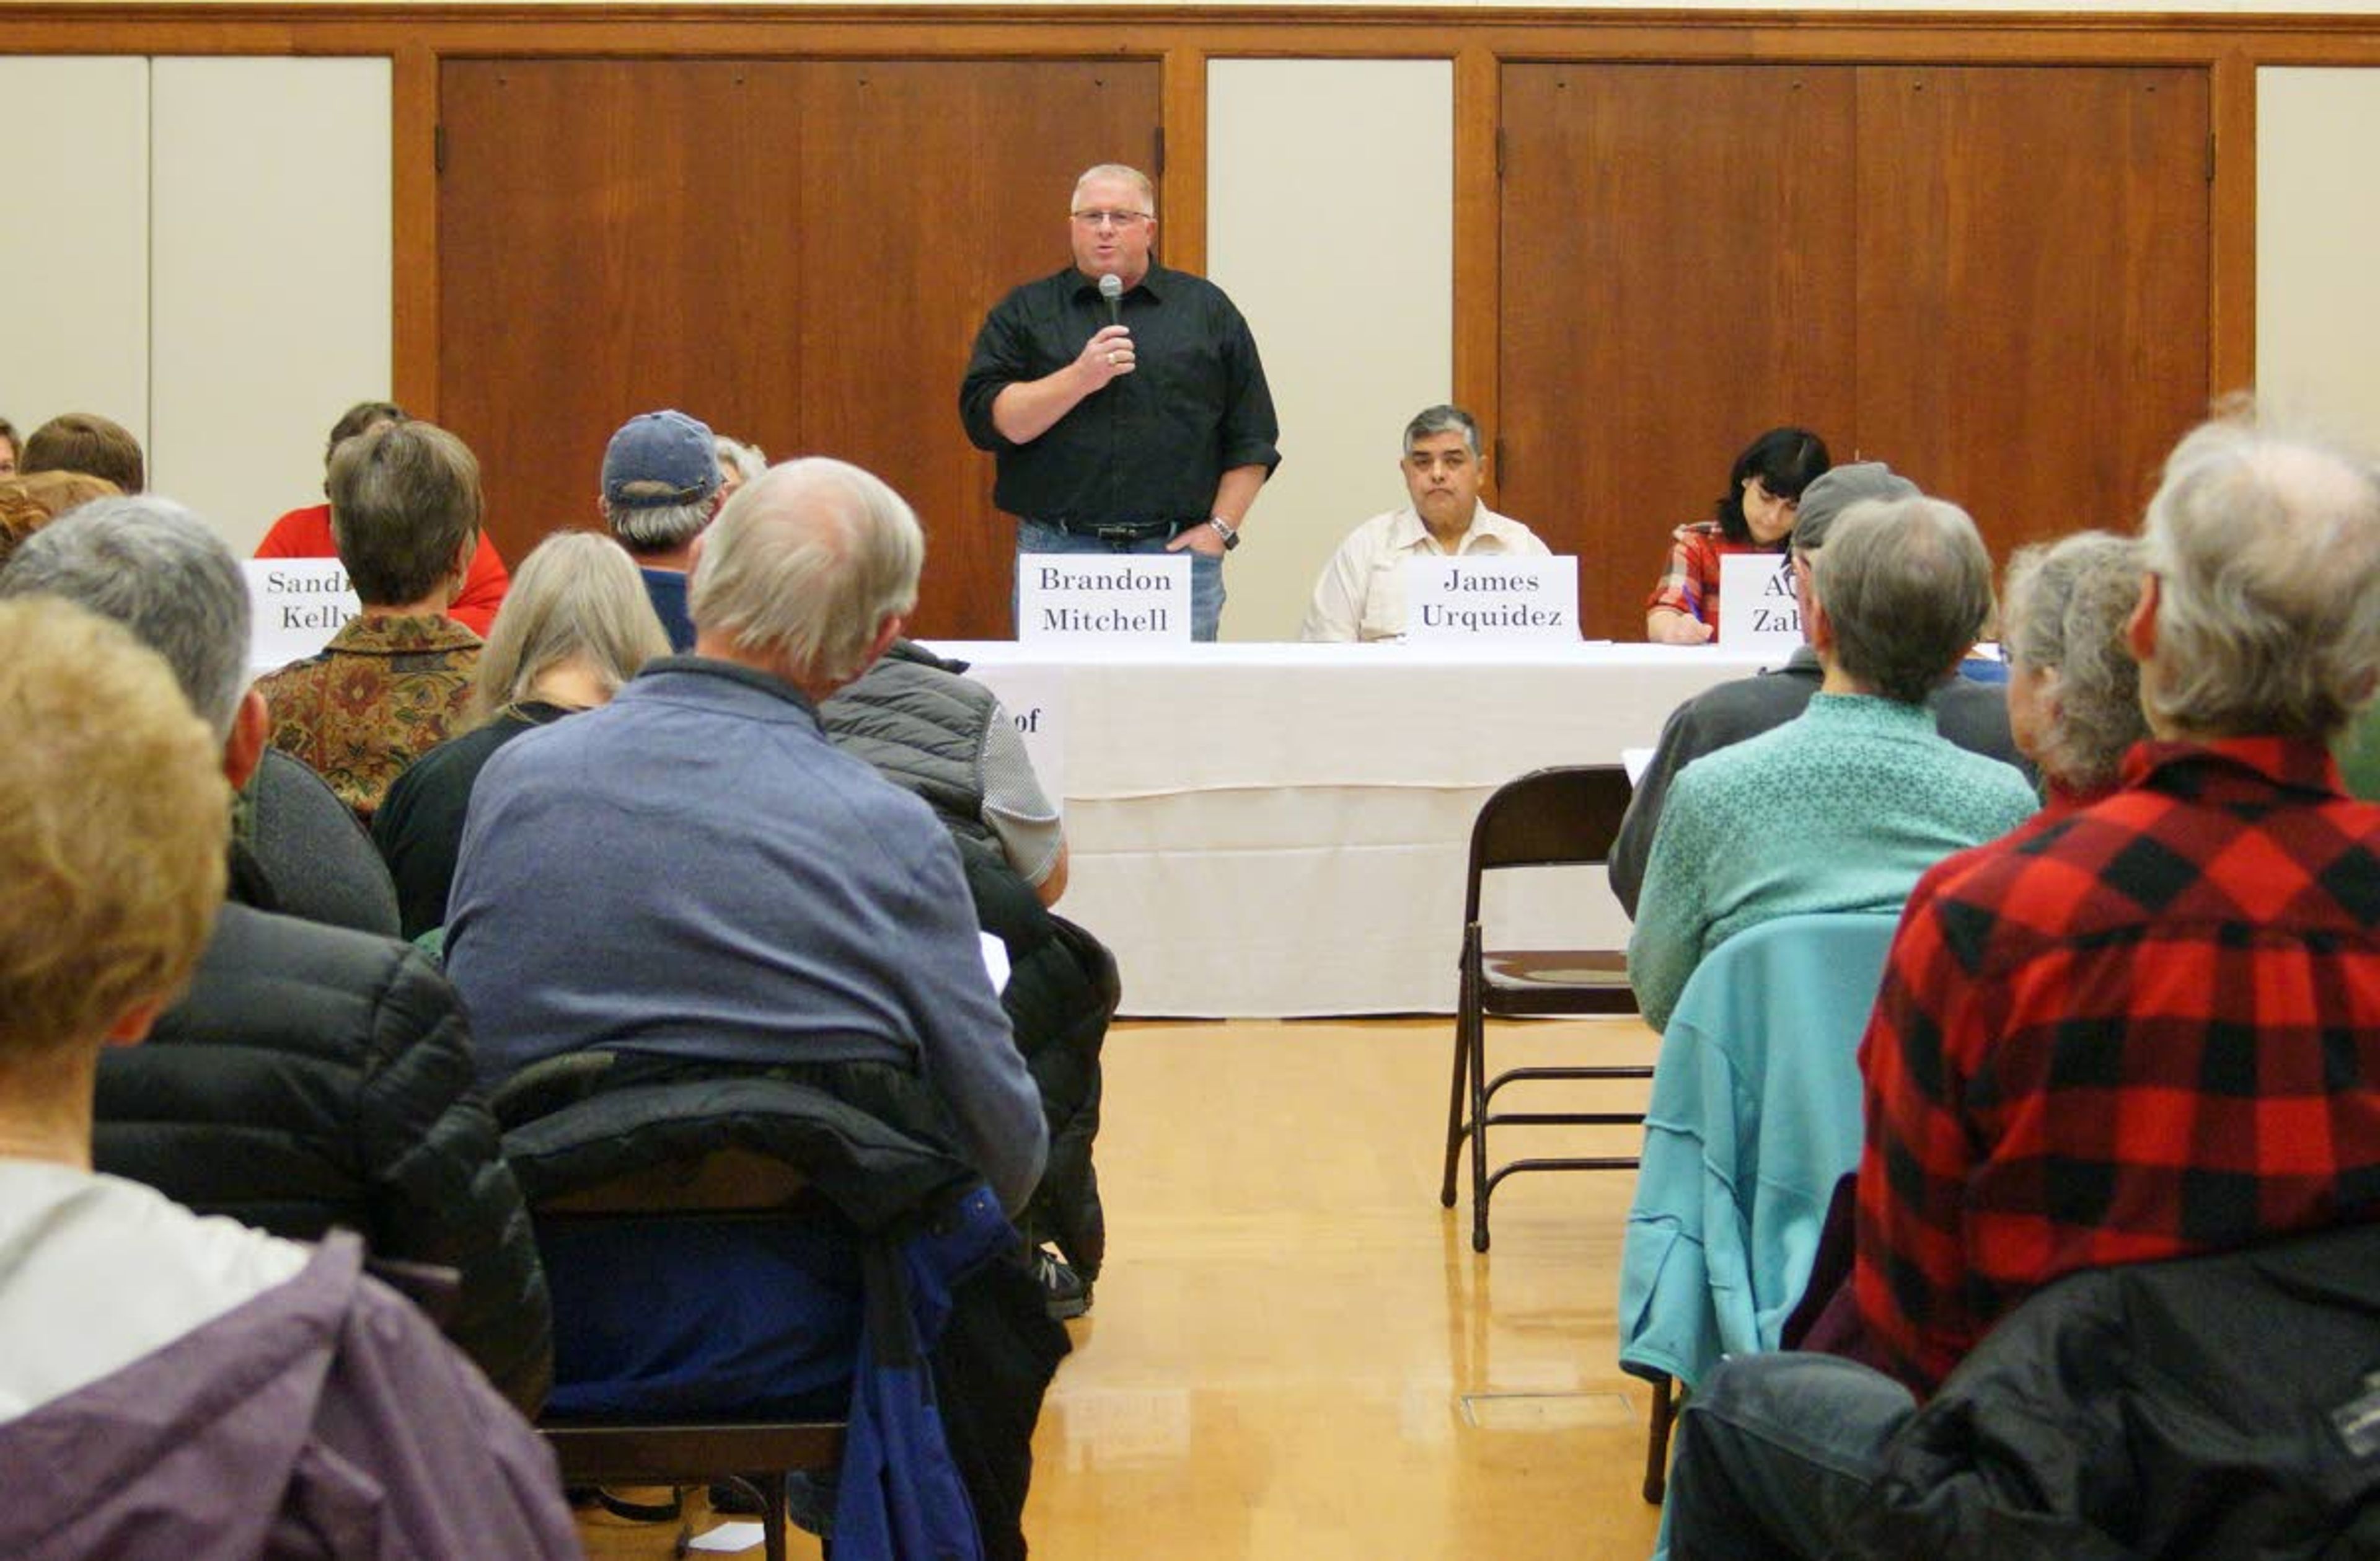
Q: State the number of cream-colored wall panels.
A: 4